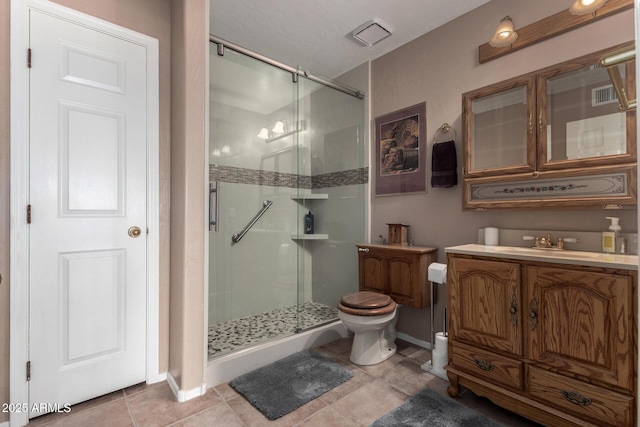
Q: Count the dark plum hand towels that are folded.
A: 1